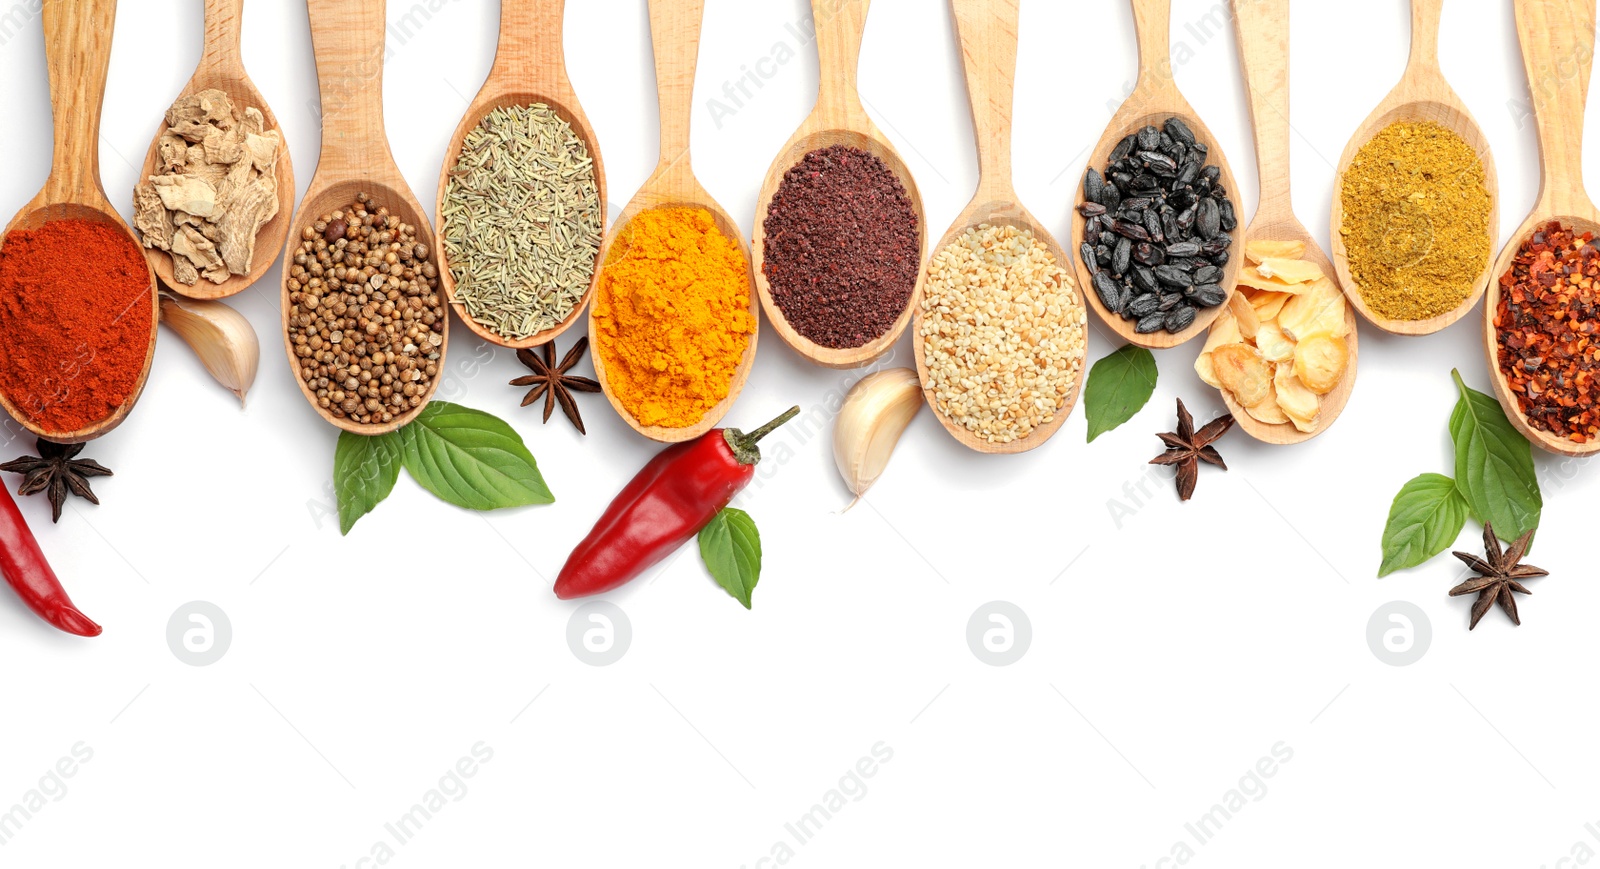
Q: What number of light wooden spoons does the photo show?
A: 11